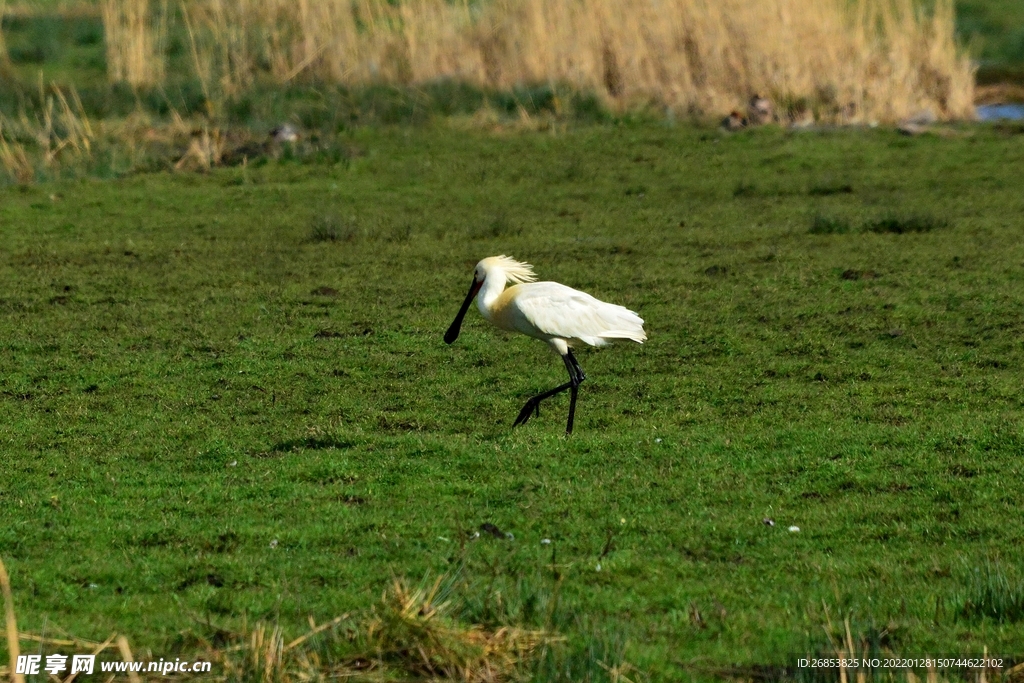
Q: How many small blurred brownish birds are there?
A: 2